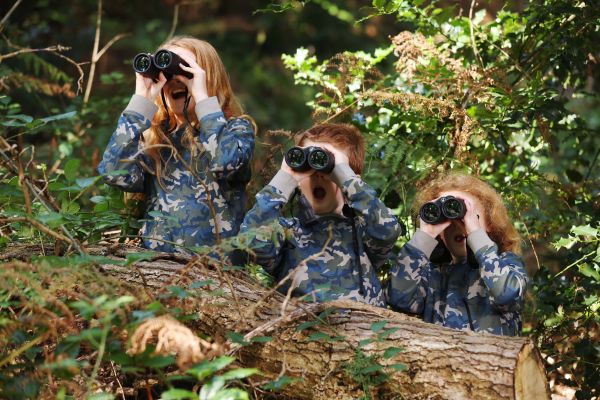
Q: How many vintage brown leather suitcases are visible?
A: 0